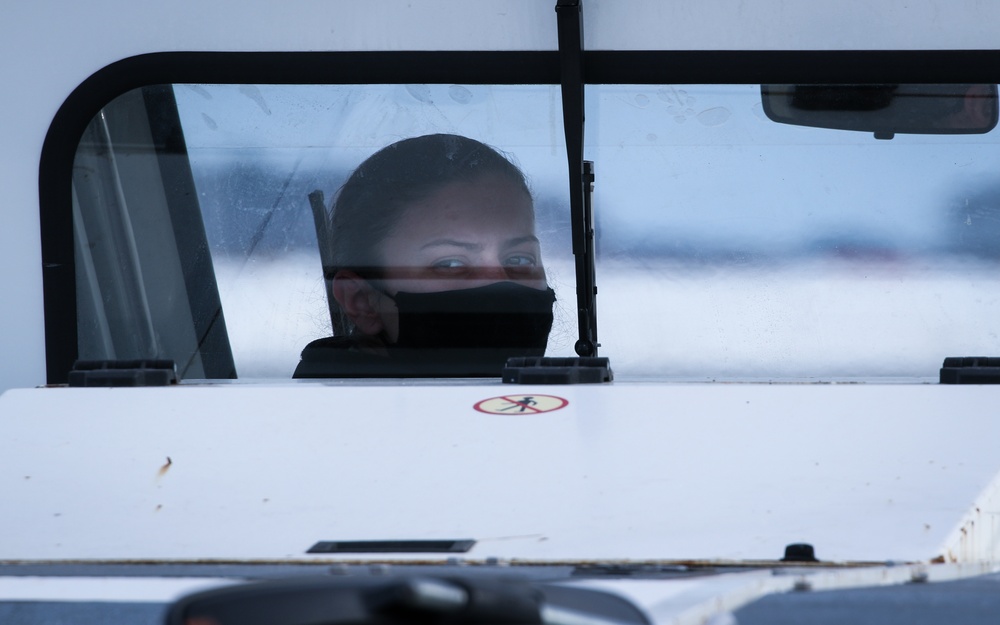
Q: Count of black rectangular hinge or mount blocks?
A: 3